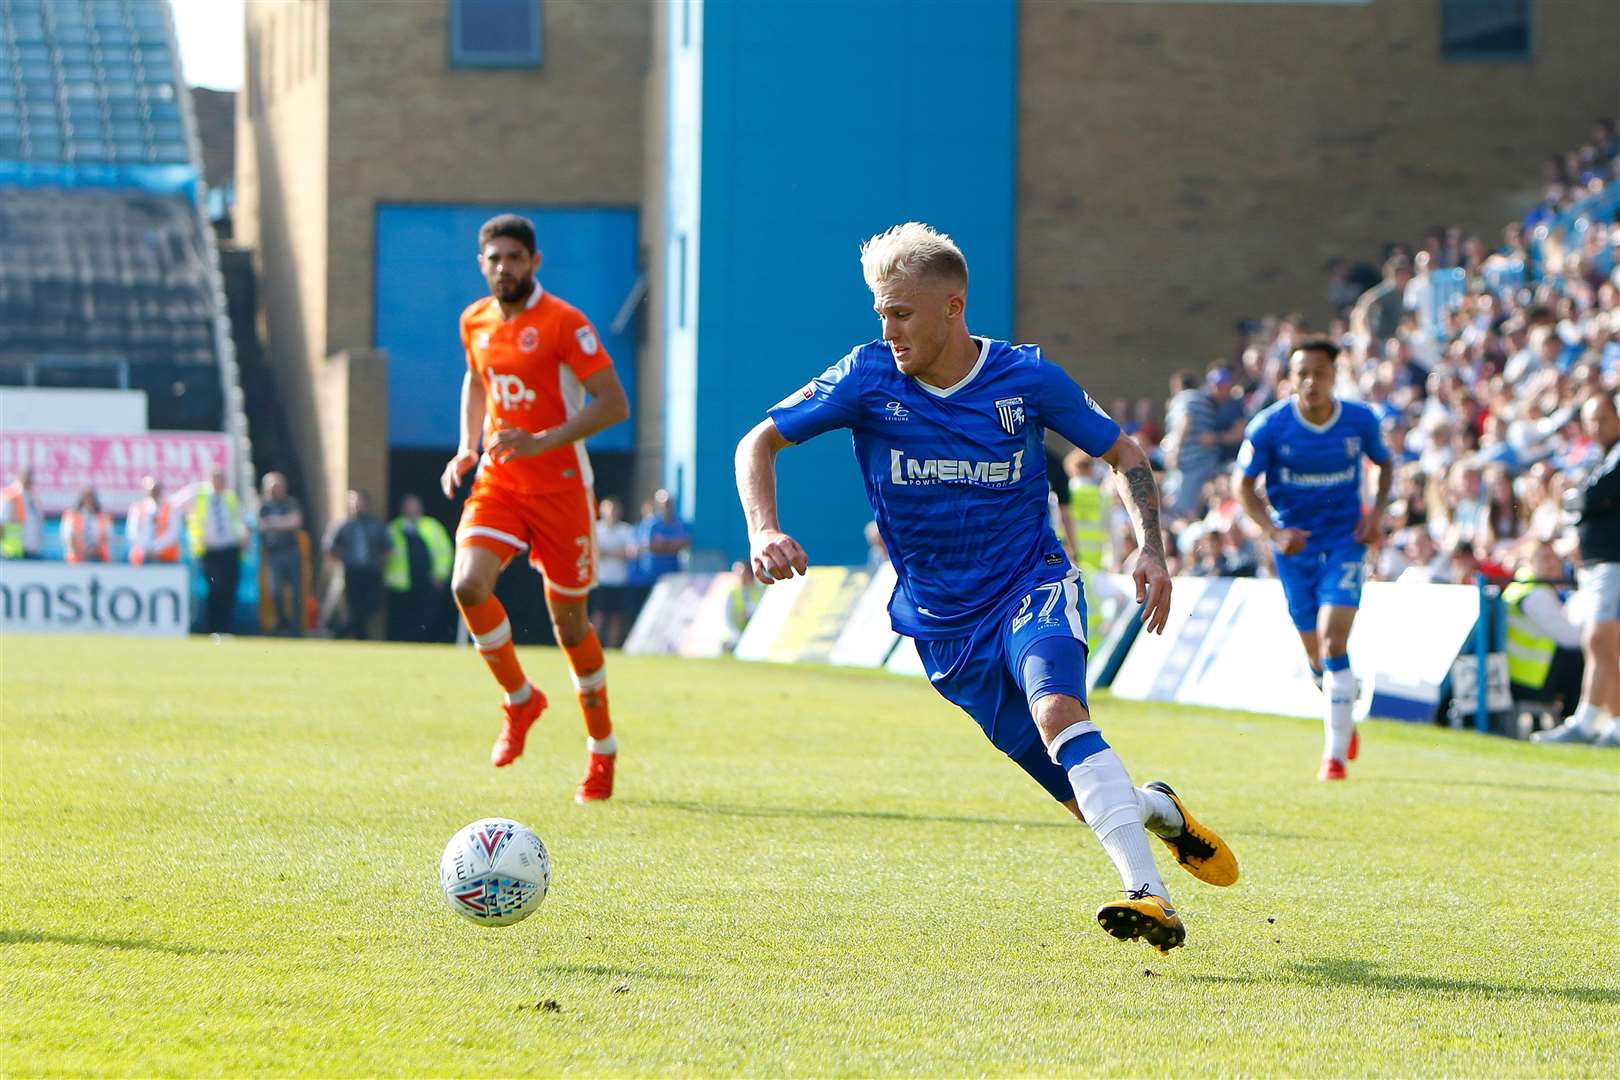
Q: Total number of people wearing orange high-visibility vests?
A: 3